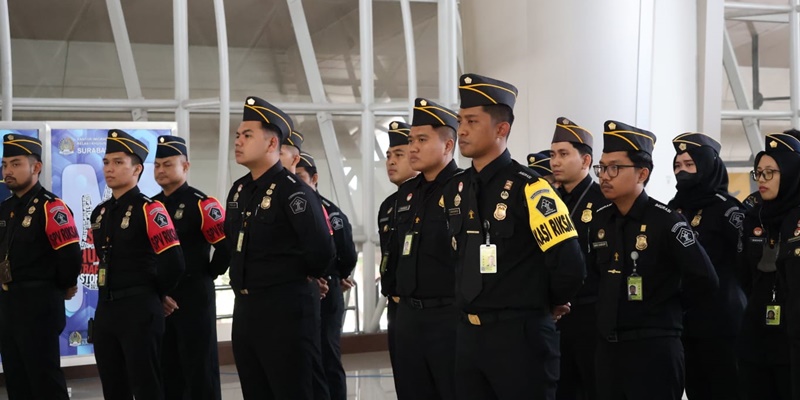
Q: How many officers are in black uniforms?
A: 14